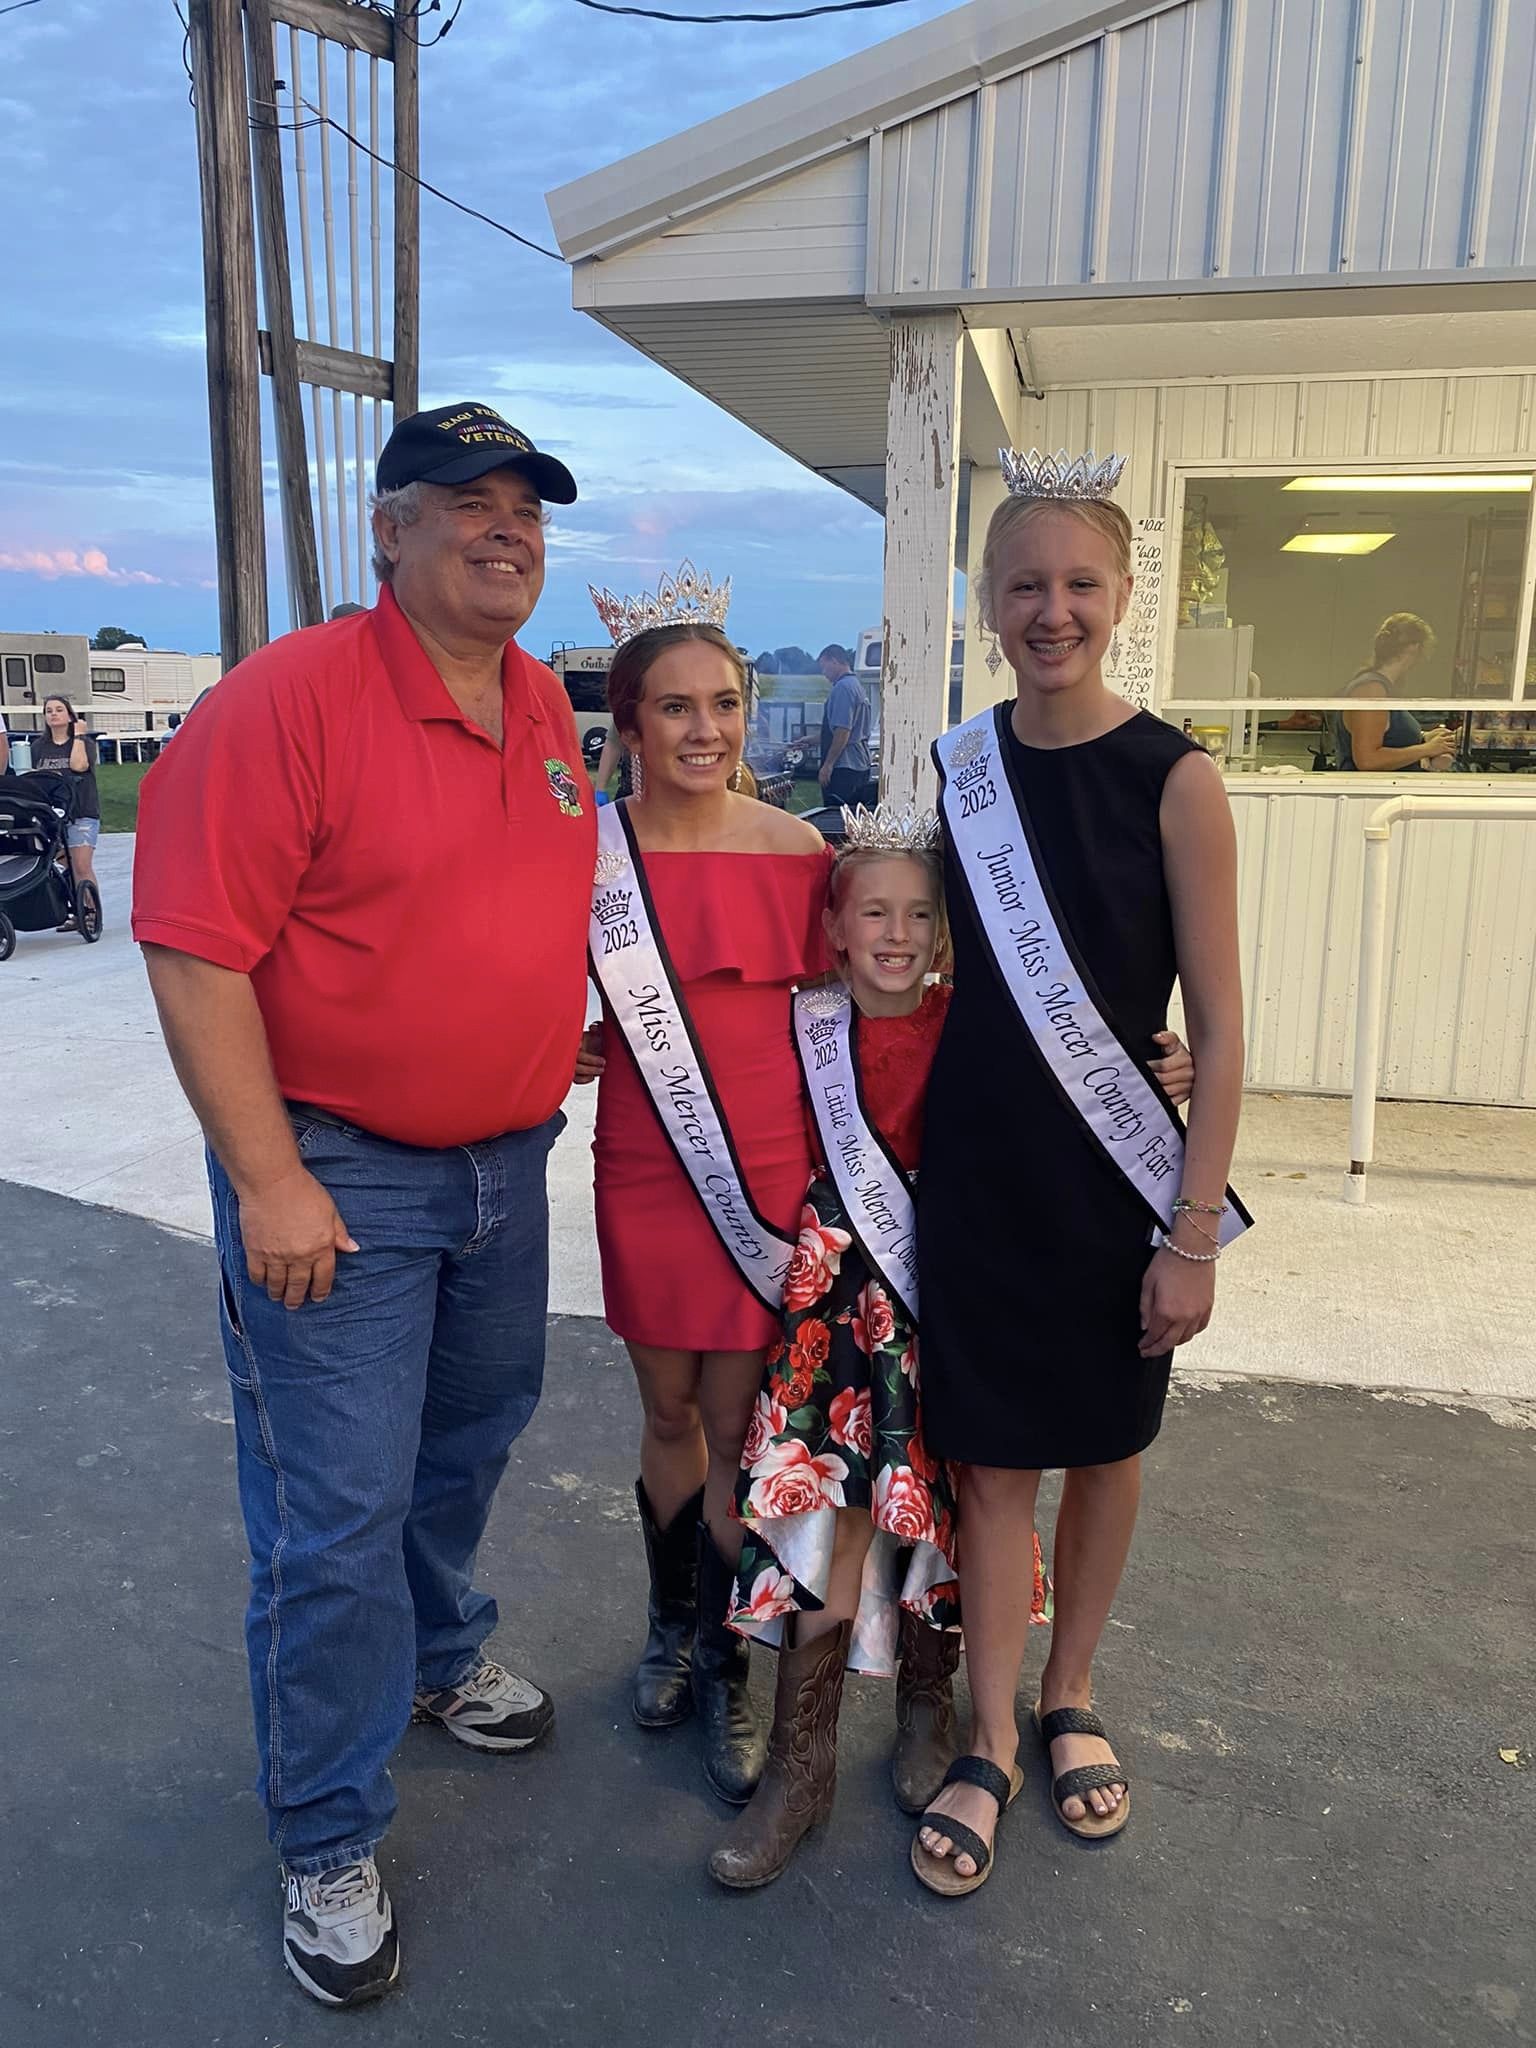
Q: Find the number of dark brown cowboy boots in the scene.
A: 2